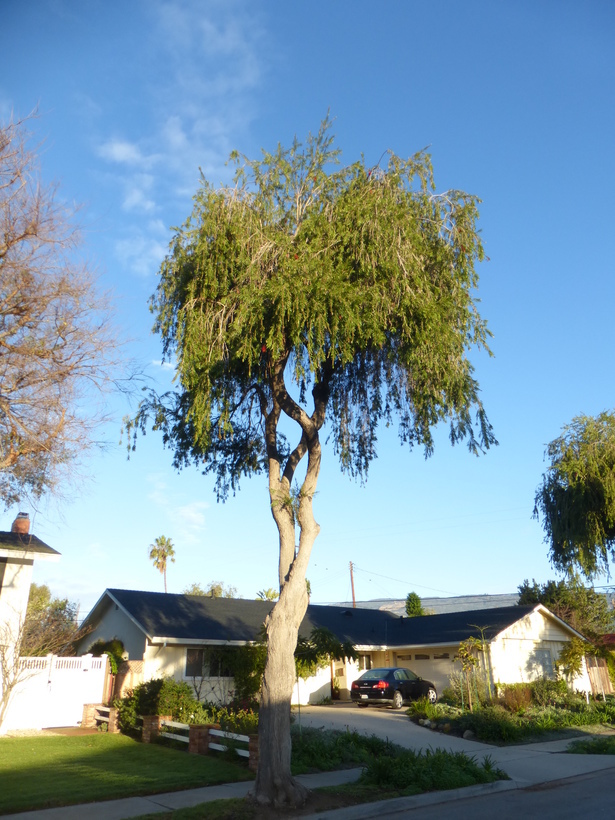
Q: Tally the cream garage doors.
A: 1